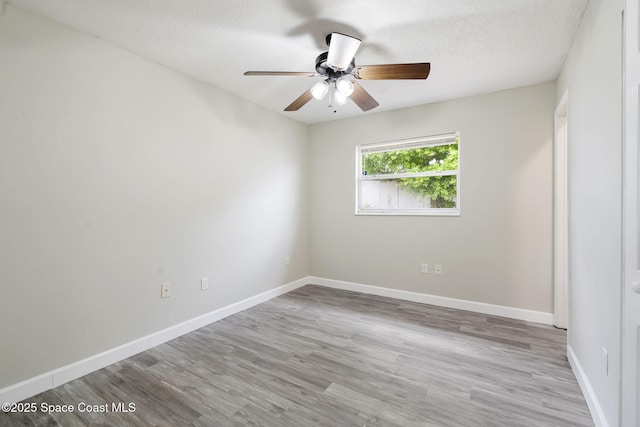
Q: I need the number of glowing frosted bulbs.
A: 3